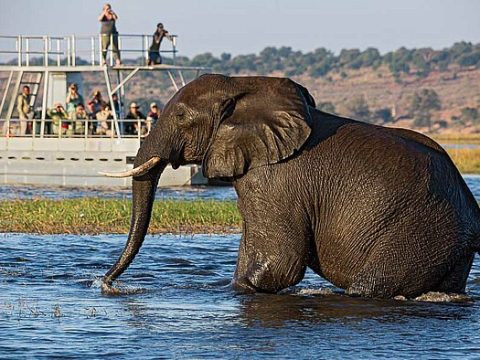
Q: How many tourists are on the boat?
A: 11